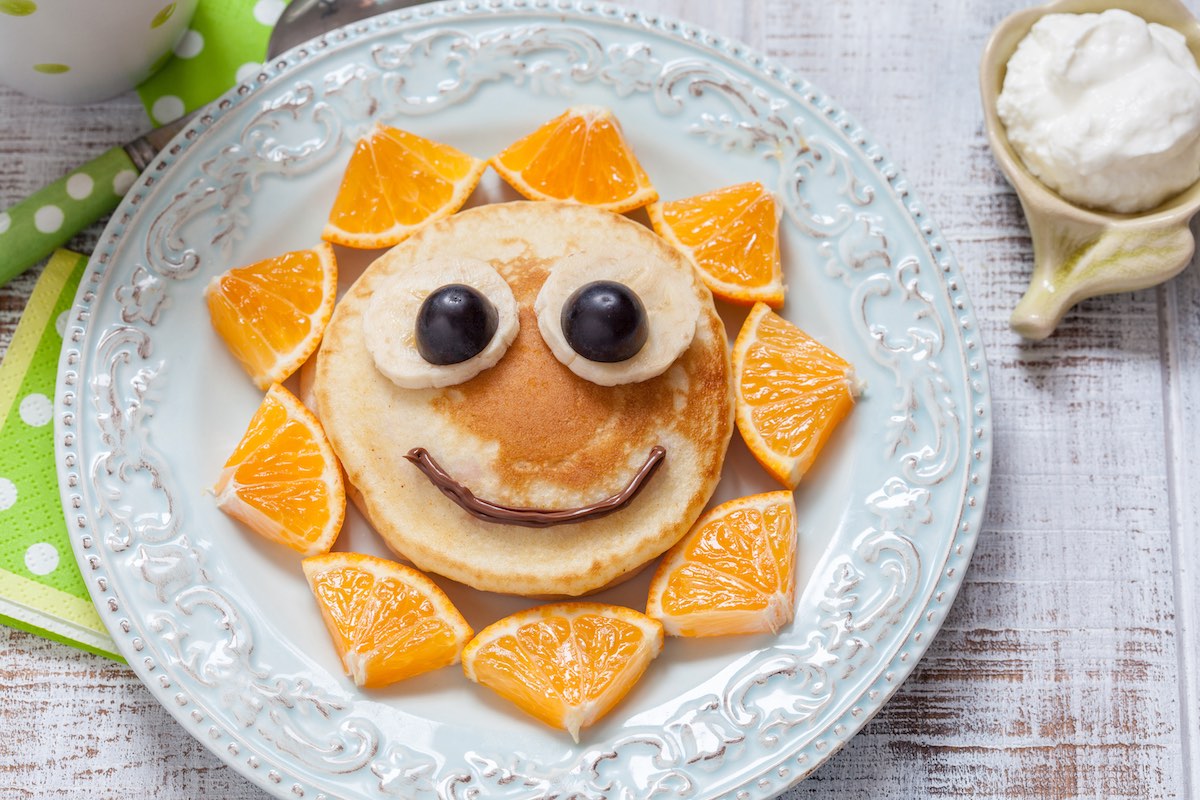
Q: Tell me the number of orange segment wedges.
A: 9